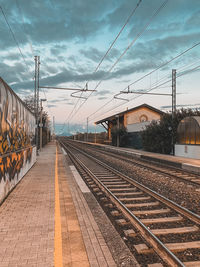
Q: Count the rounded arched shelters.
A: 1